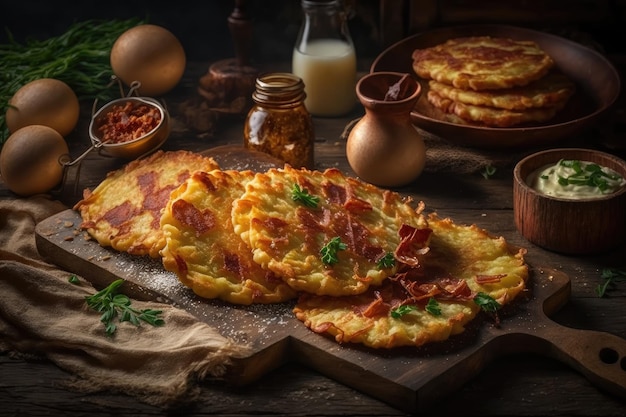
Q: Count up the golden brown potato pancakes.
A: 7